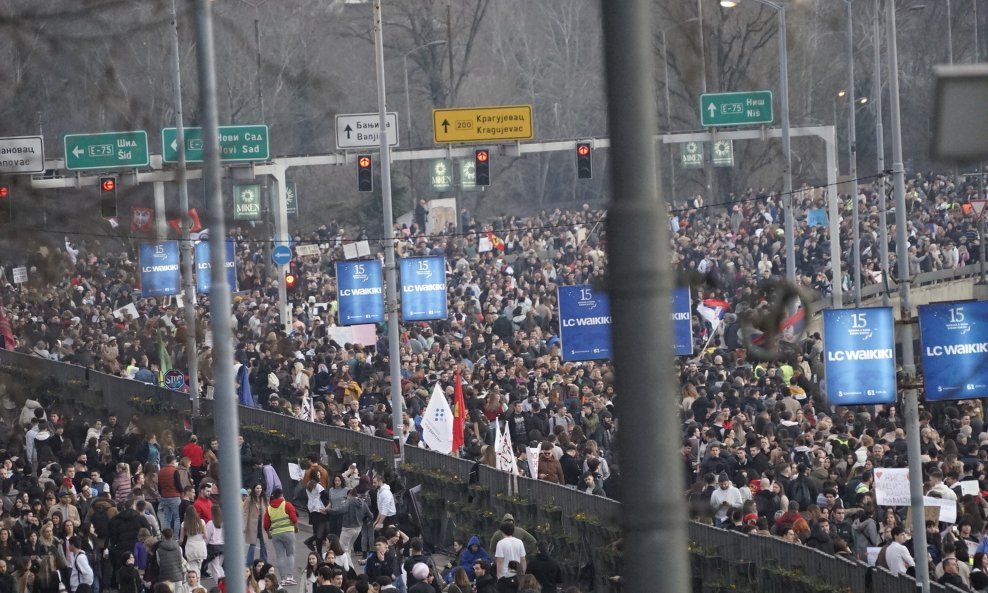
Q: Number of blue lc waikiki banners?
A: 8